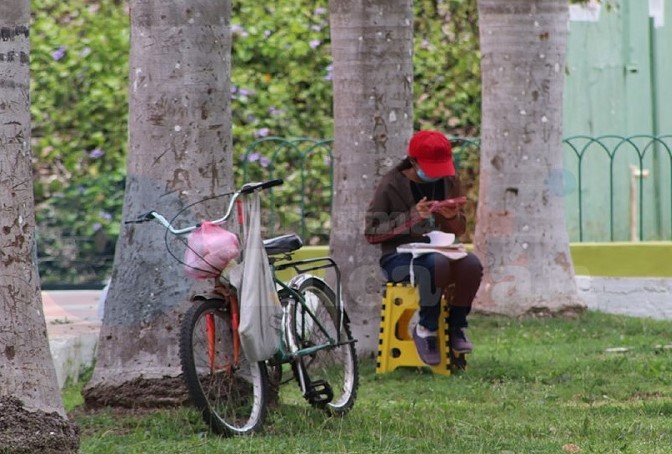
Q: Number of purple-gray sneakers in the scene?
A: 2